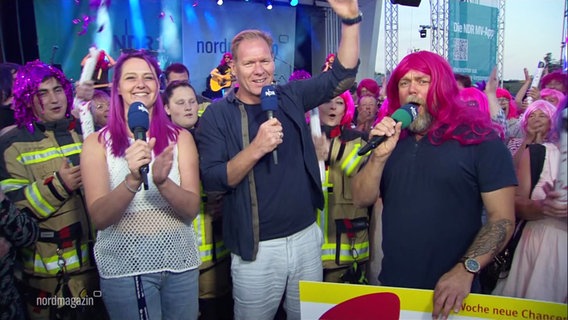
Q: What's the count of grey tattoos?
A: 1